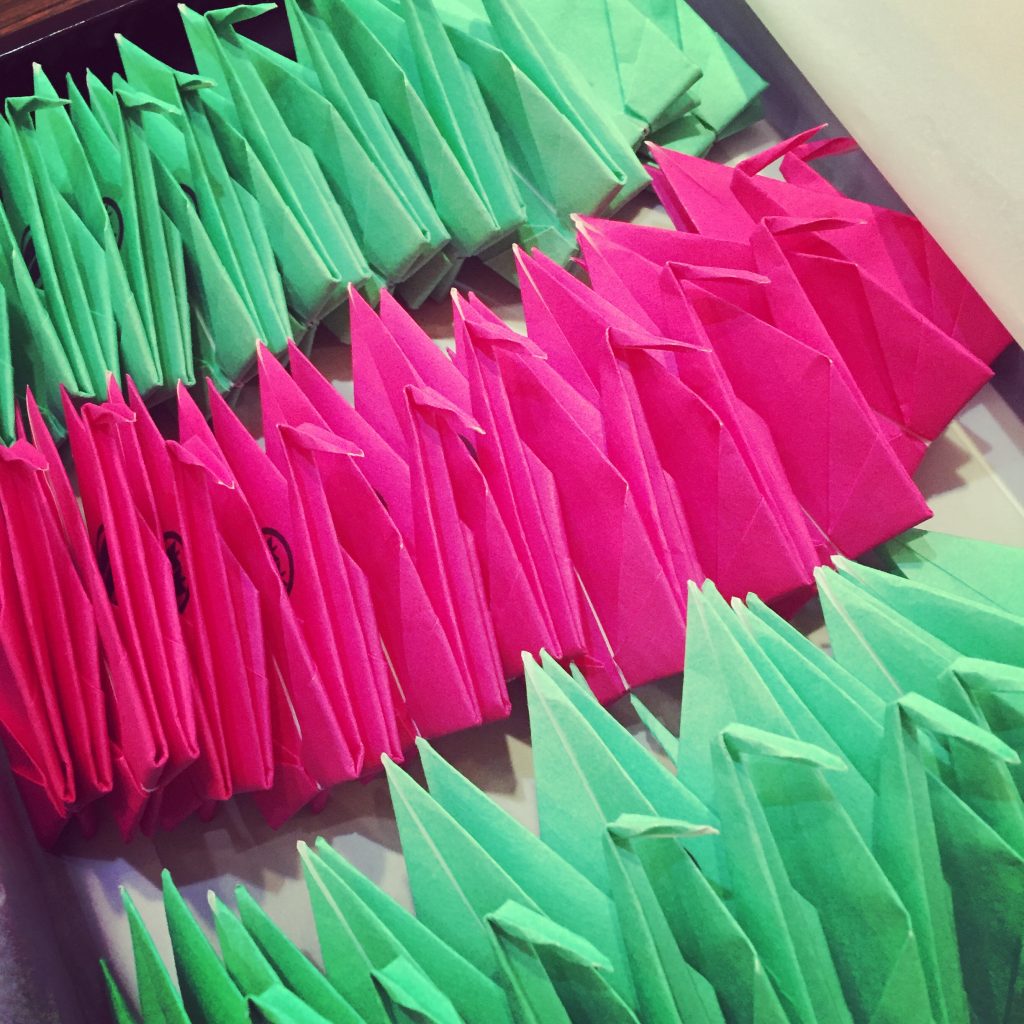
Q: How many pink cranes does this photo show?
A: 11